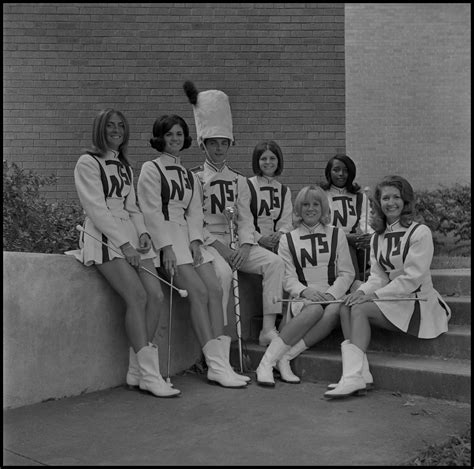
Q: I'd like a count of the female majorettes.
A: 6